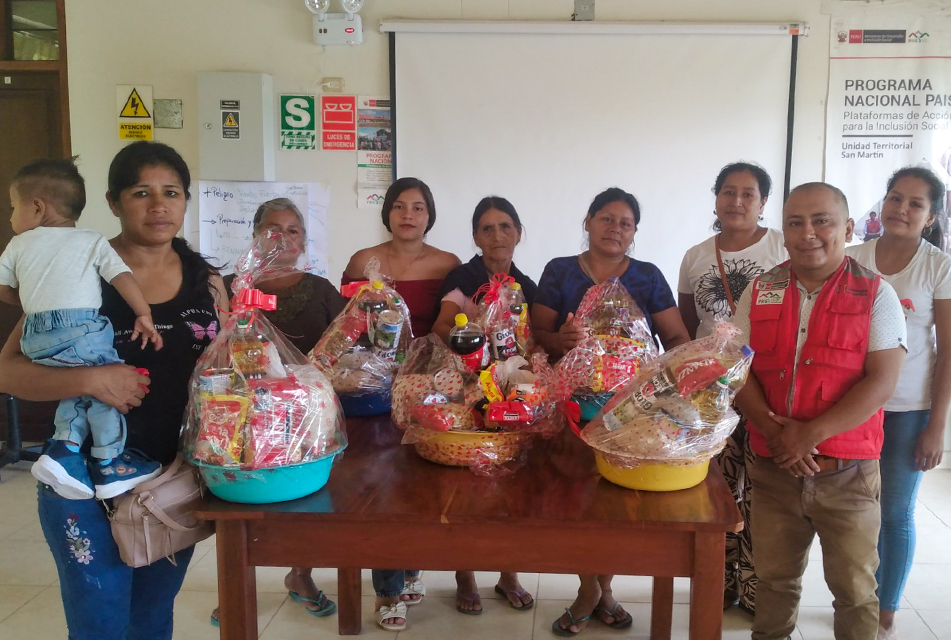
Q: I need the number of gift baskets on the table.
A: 6